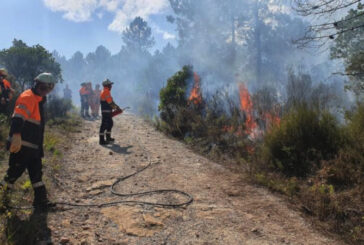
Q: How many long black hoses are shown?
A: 1